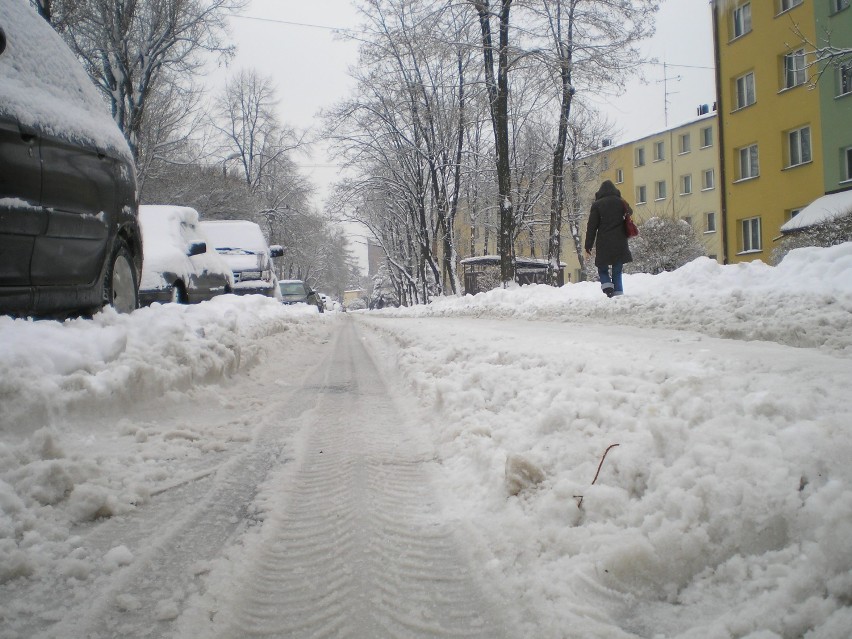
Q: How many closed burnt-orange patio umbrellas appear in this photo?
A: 0